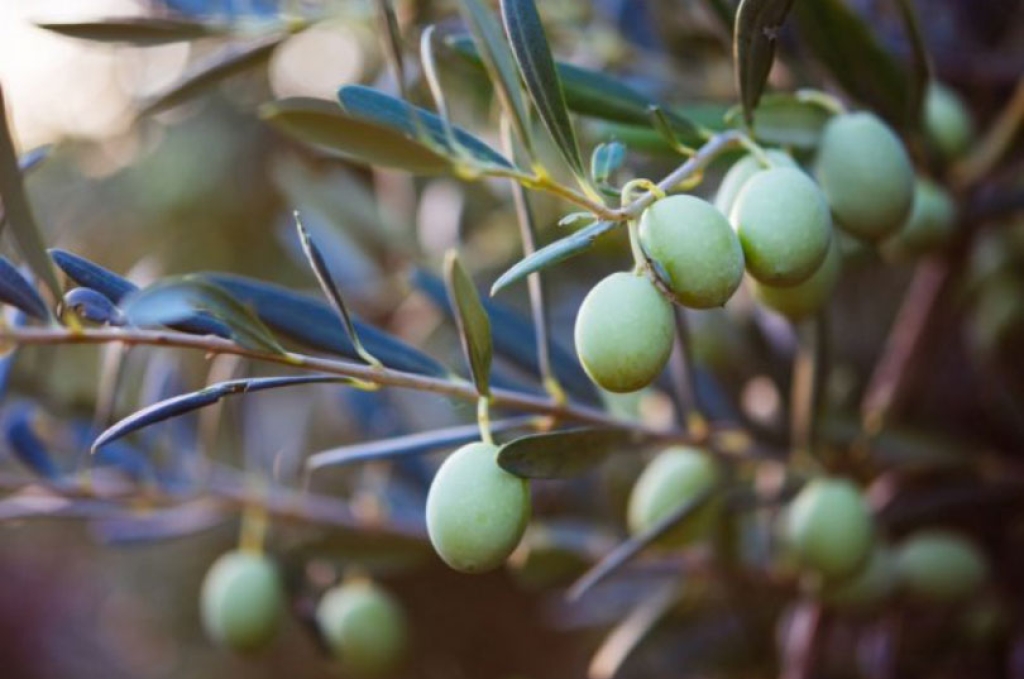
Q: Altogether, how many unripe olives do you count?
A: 15